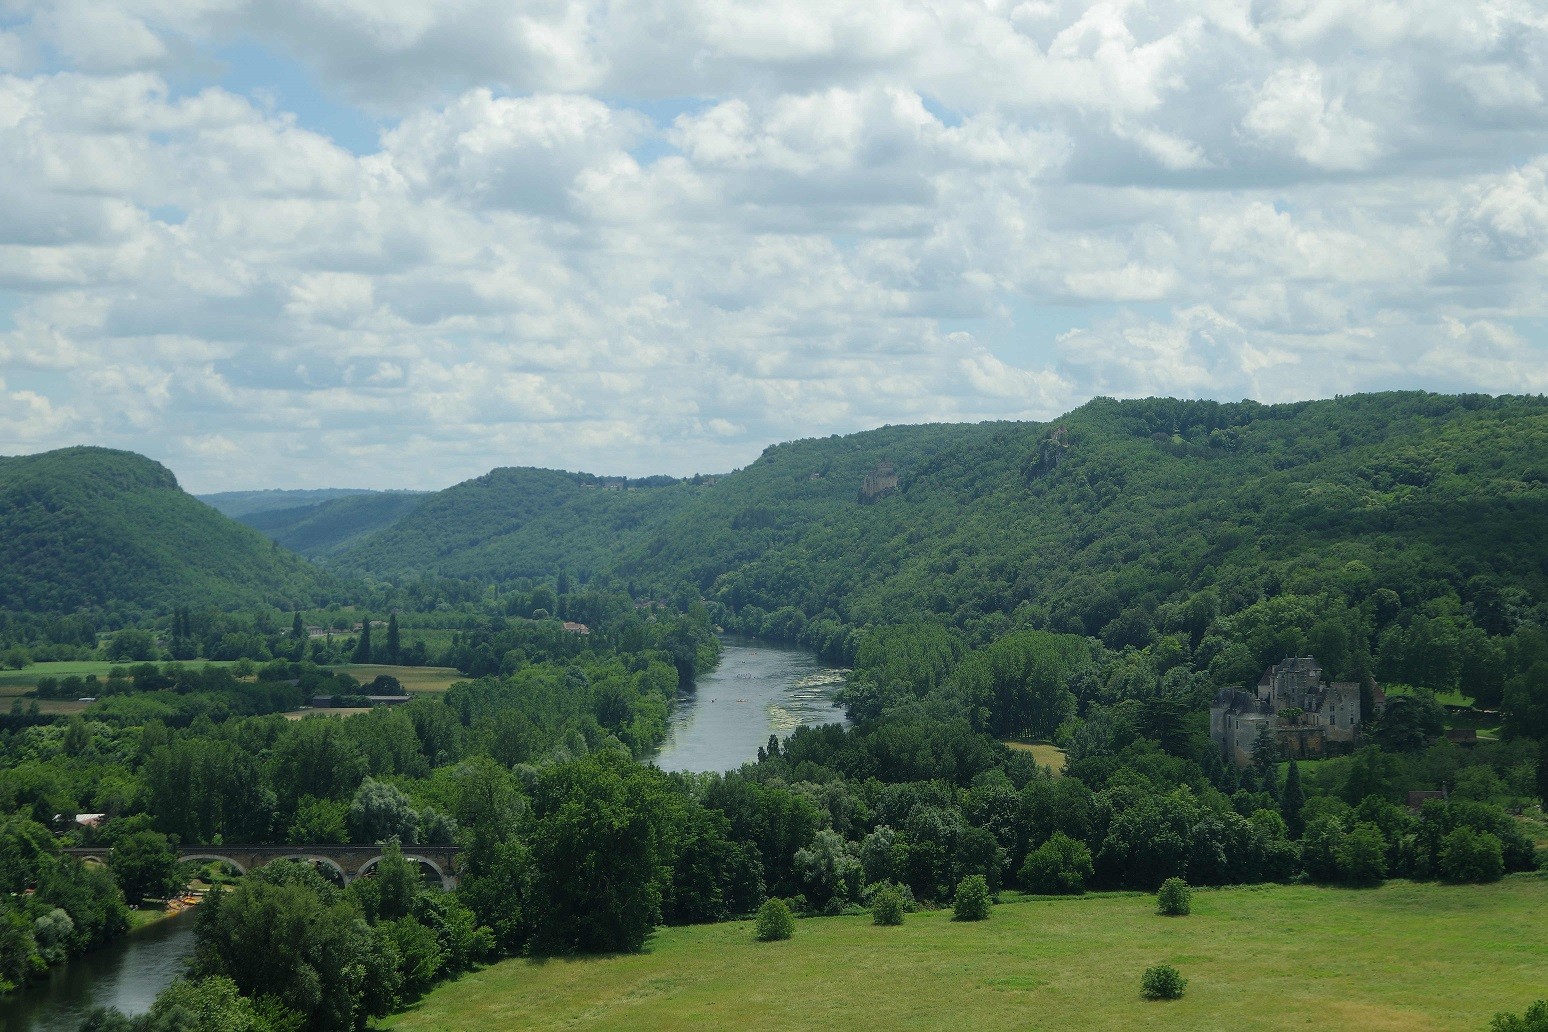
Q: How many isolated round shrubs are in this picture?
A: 5